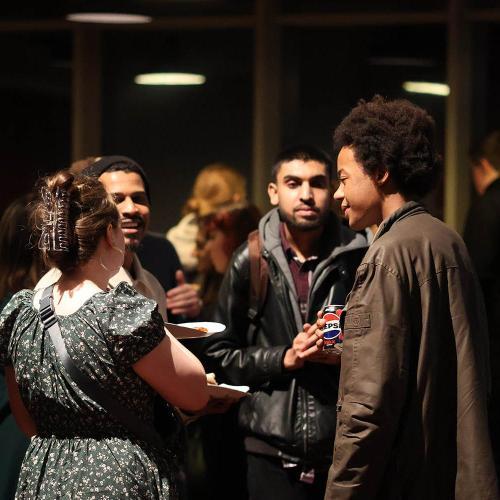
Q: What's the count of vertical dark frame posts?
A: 3